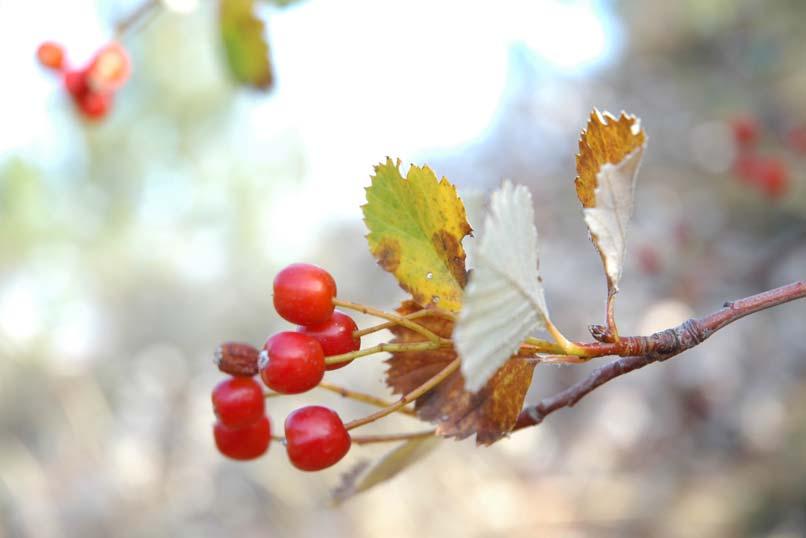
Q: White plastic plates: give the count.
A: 0